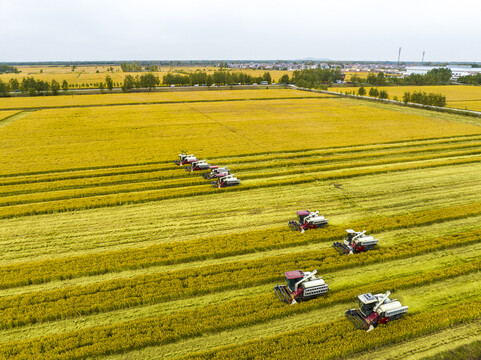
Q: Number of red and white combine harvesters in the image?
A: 8